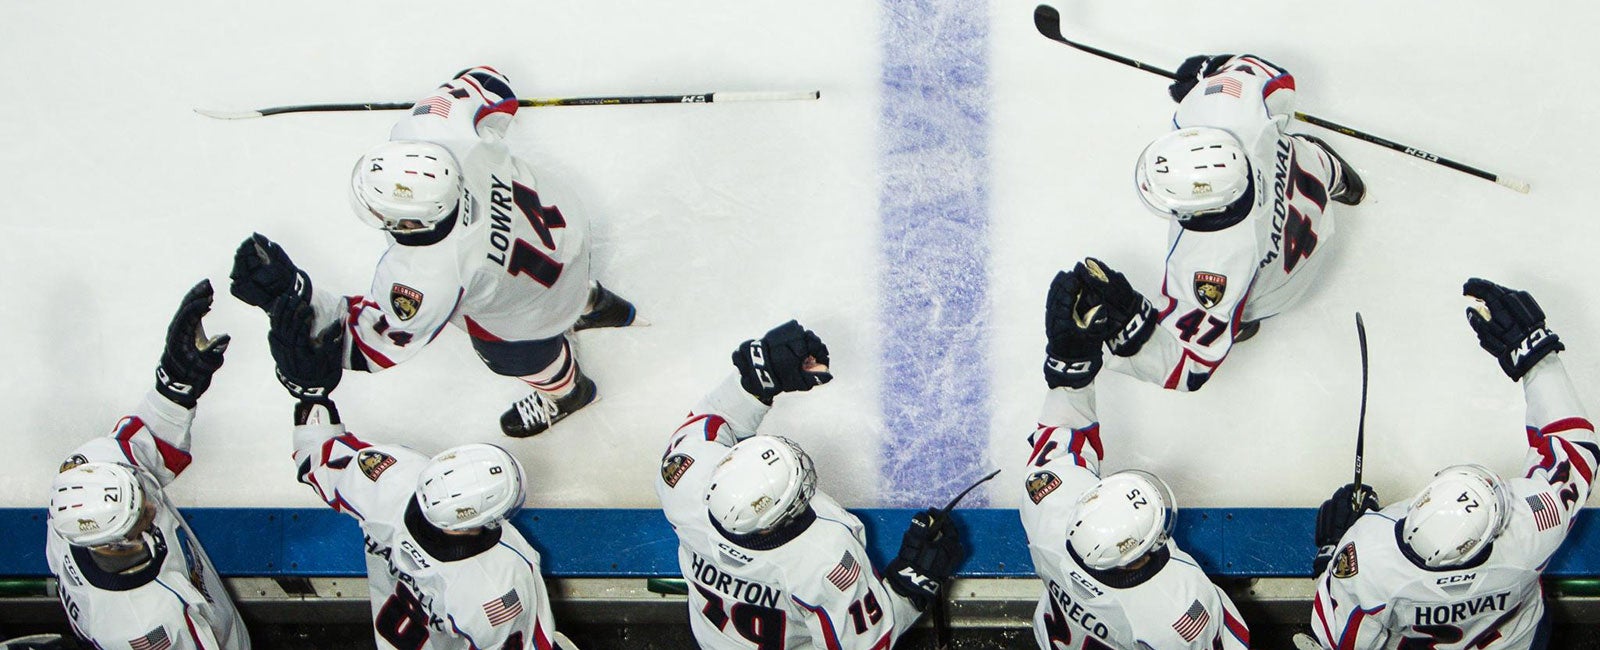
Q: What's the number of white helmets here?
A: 7